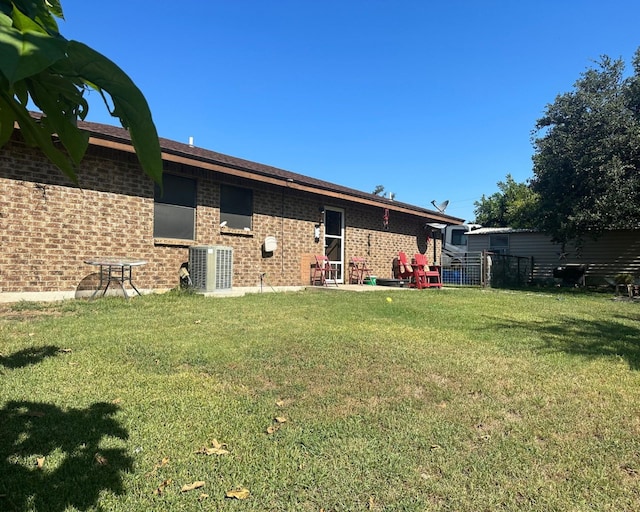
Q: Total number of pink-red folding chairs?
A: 2